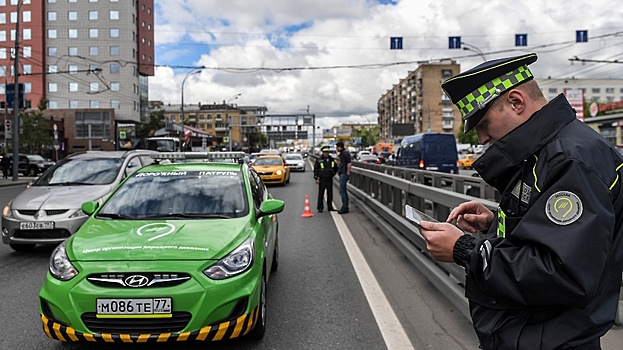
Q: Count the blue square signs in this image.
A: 4